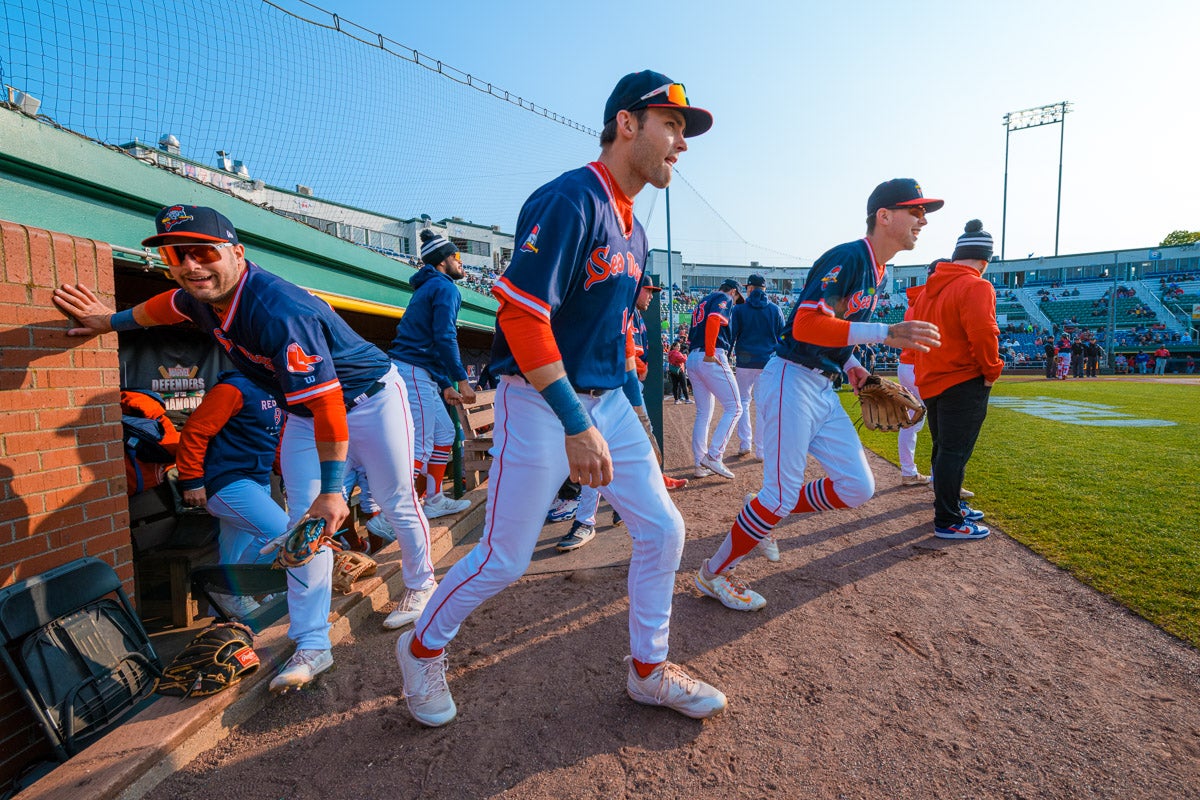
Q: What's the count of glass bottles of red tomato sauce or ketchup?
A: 0